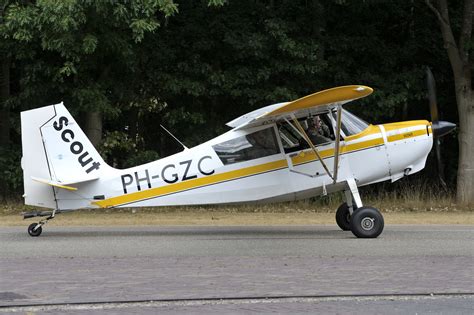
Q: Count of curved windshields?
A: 1